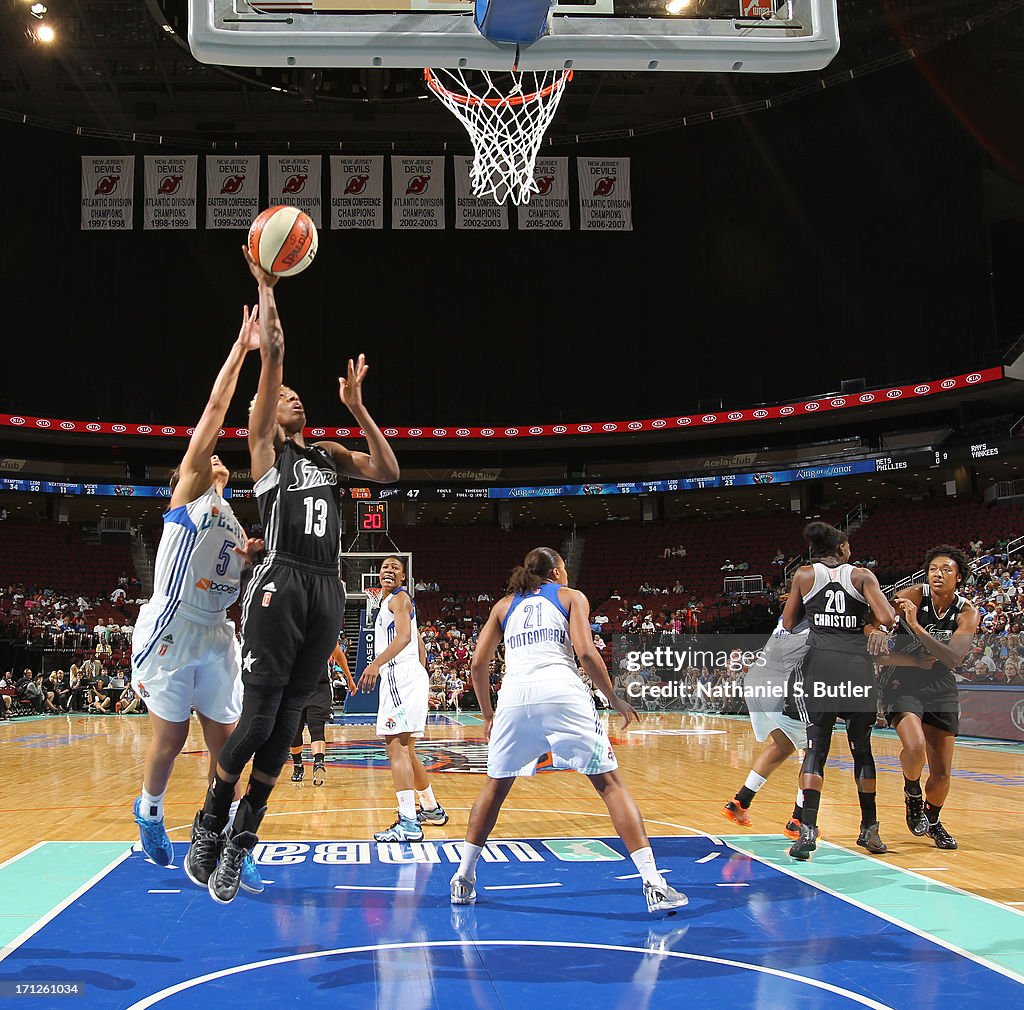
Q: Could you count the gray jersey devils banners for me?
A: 9